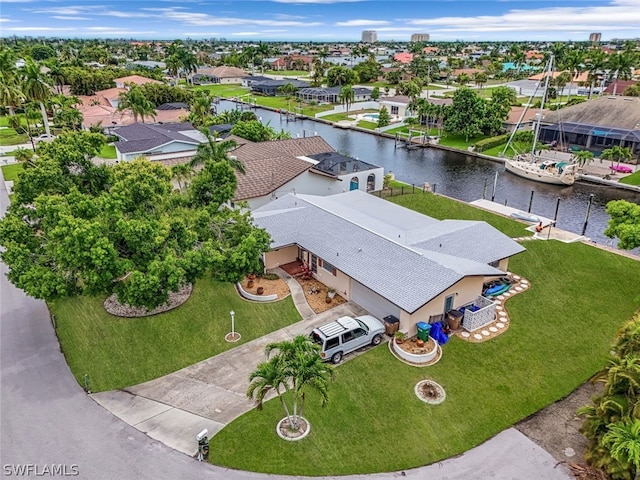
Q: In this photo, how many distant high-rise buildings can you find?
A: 3